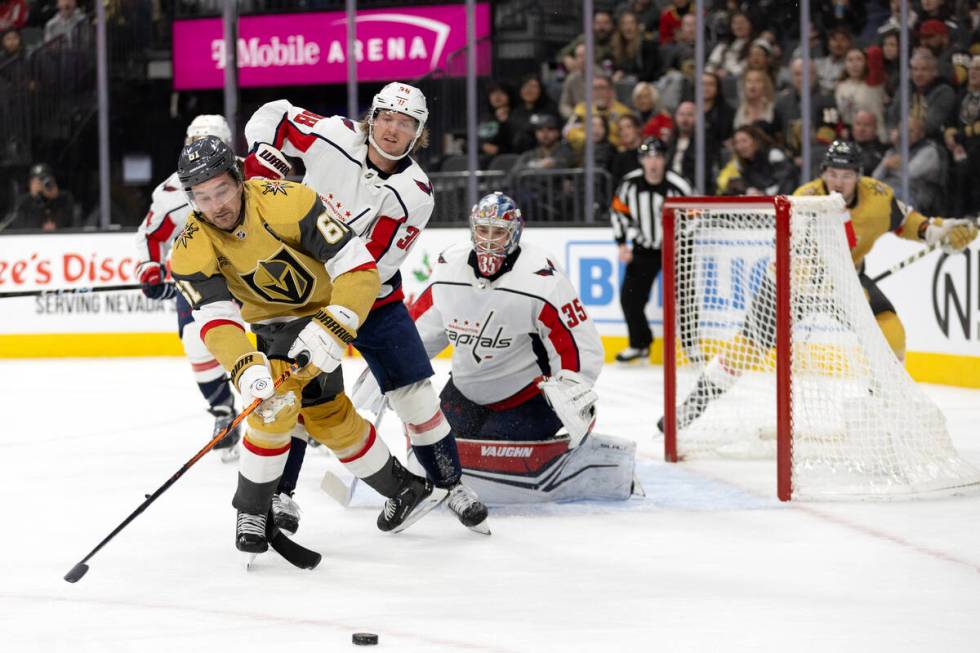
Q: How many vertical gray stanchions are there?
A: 8